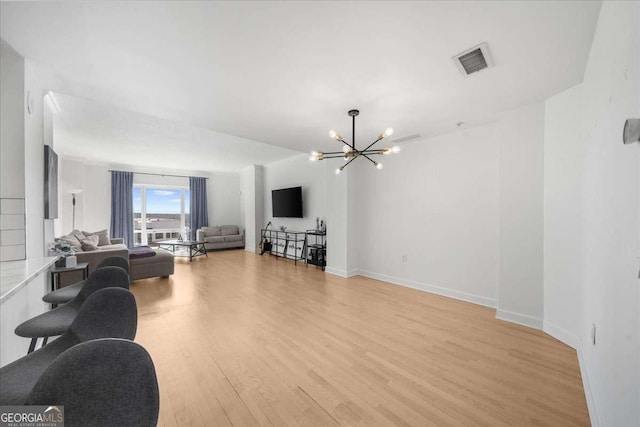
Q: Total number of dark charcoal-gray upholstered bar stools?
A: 4